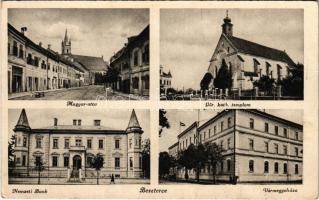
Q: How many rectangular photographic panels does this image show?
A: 4